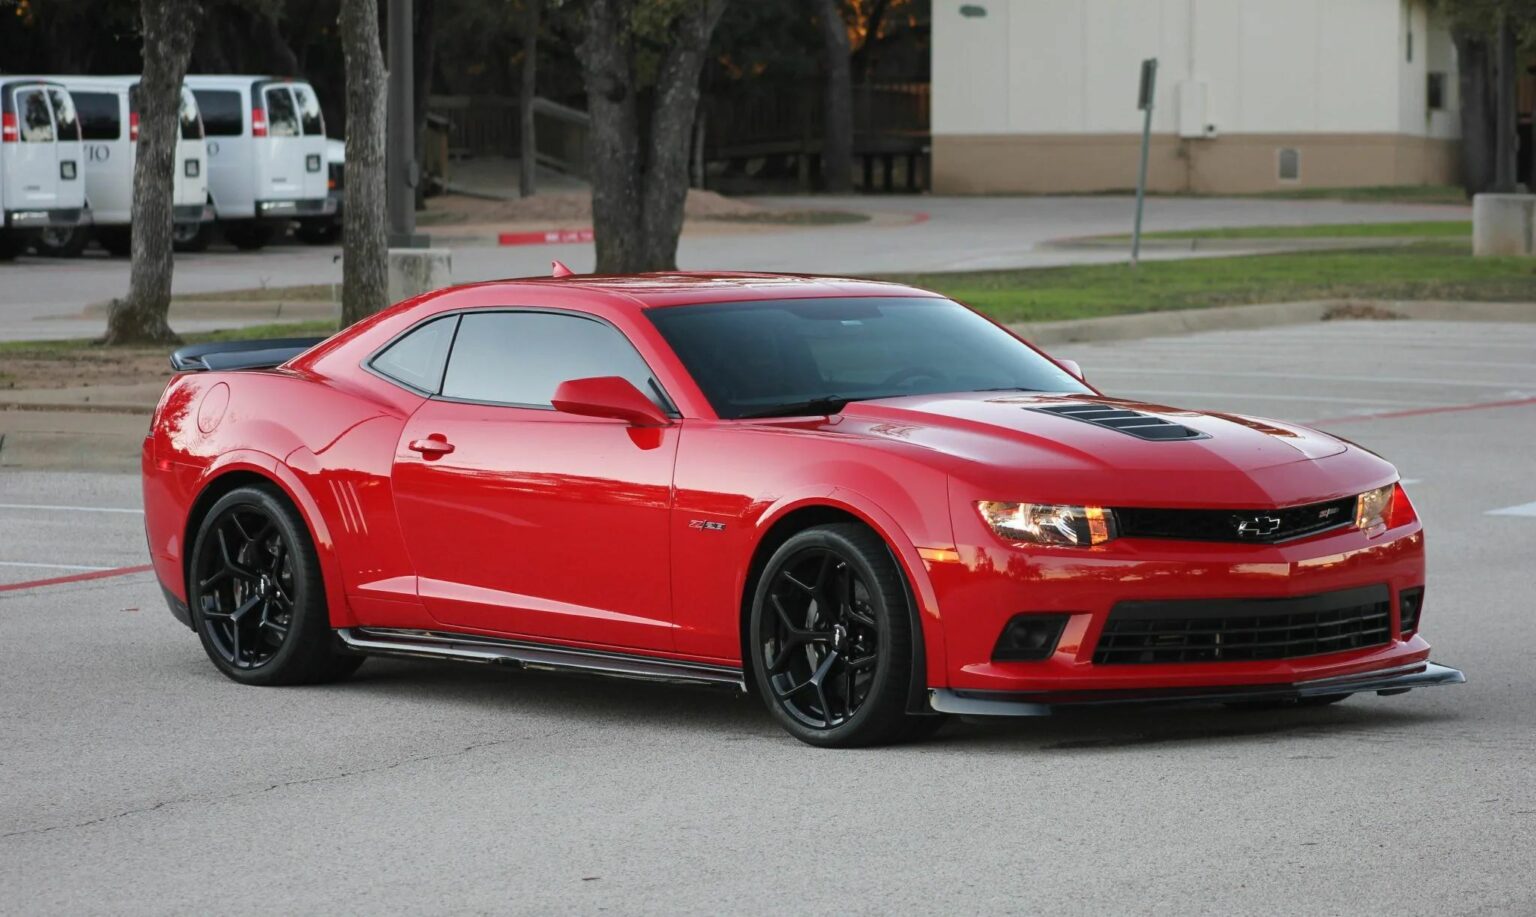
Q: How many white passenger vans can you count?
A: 3